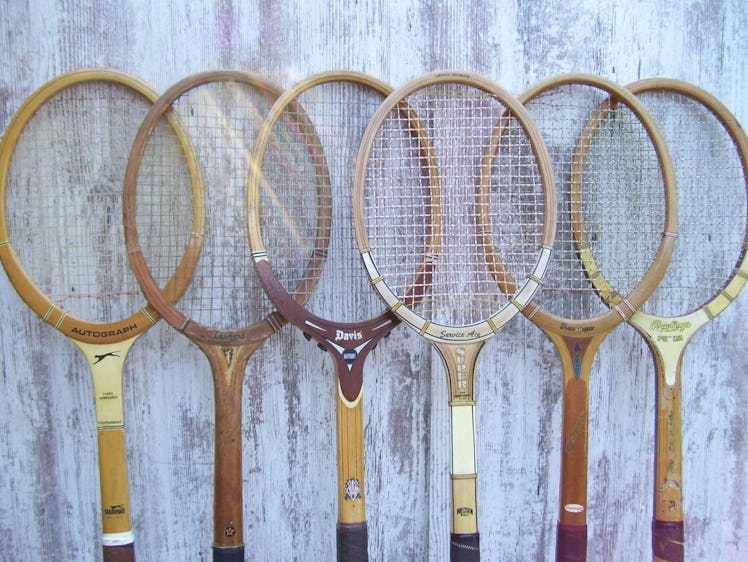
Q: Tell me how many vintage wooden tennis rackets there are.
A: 6